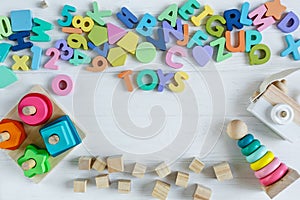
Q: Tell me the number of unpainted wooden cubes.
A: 13